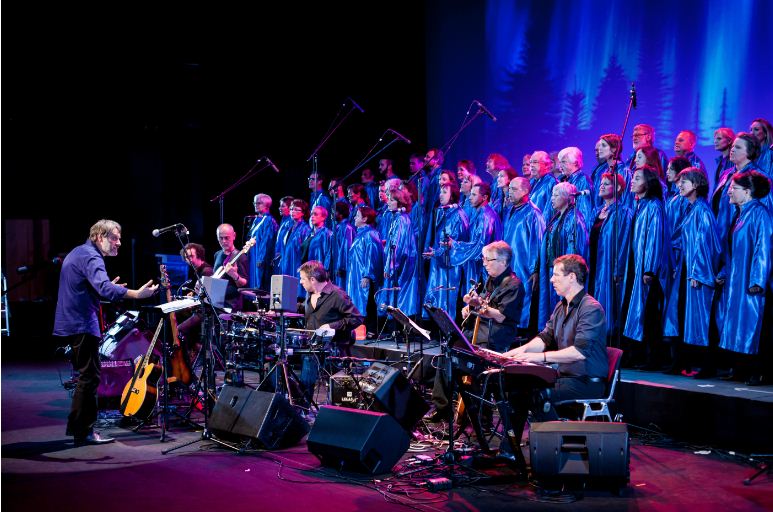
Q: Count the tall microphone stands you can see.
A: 5